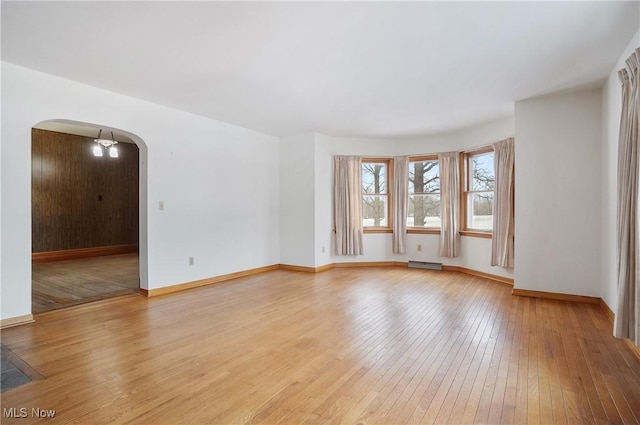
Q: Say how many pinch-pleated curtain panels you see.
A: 5